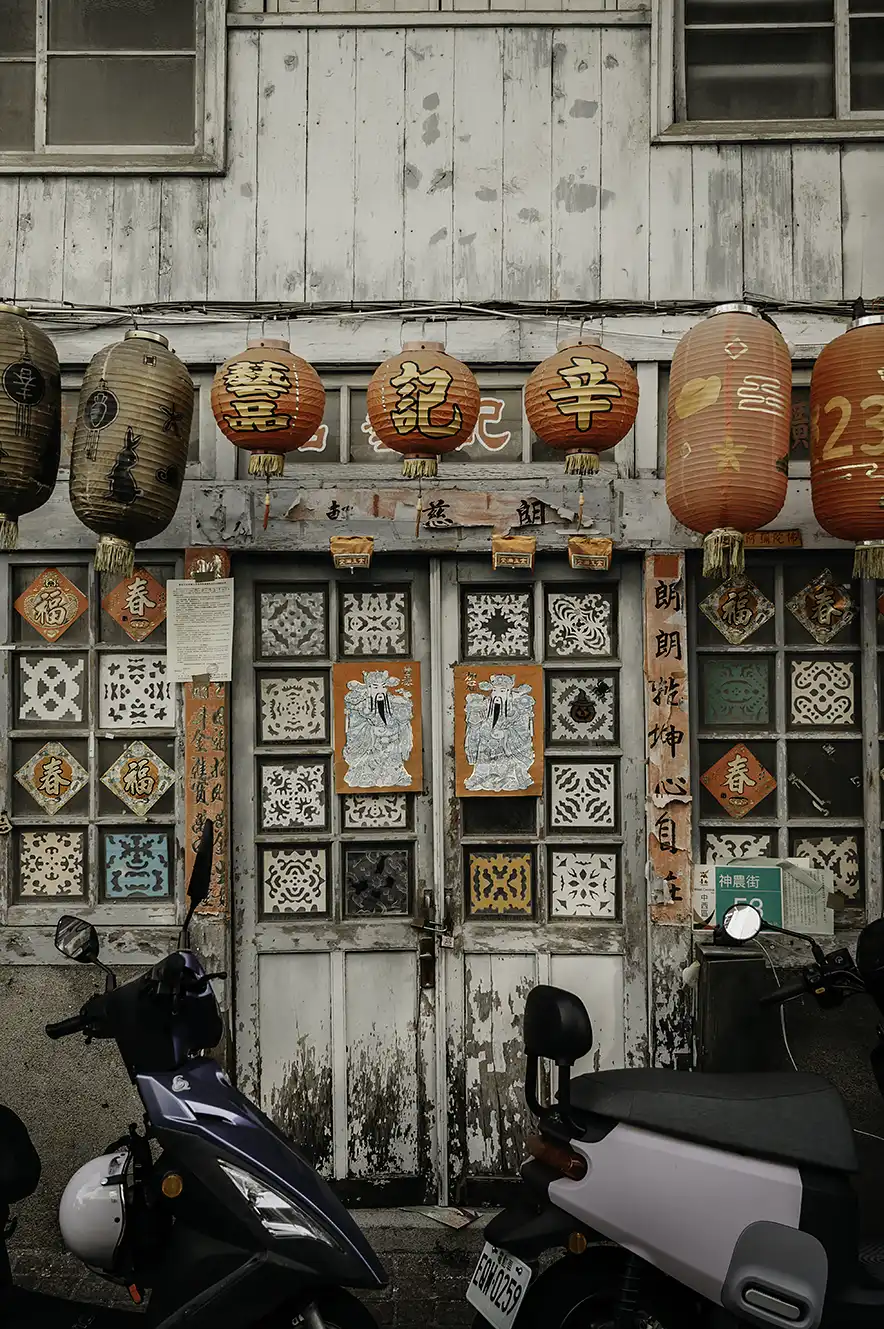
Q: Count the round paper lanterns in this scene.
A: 3